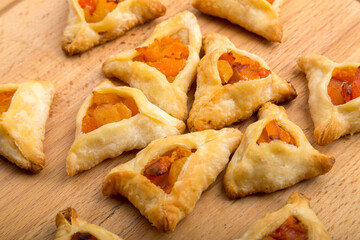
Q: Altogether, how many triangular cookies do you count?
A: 11